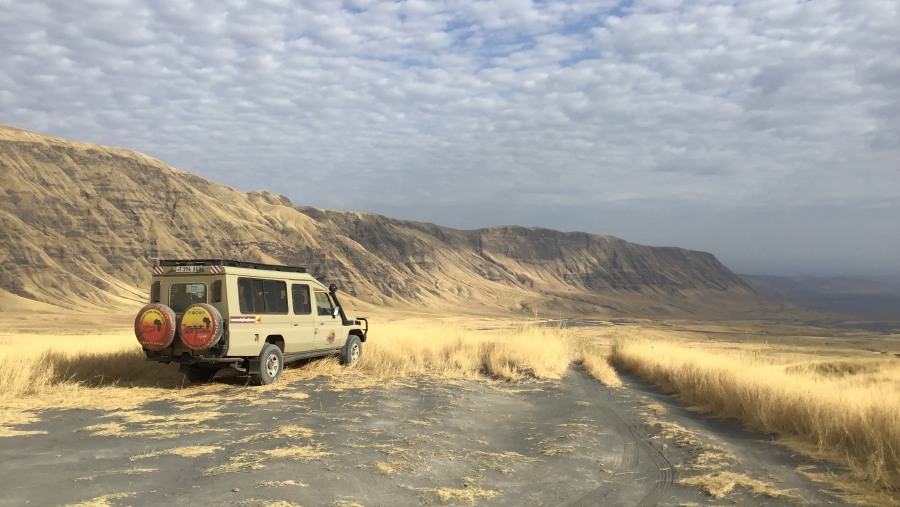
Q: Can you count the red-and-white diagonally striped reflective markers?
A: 2